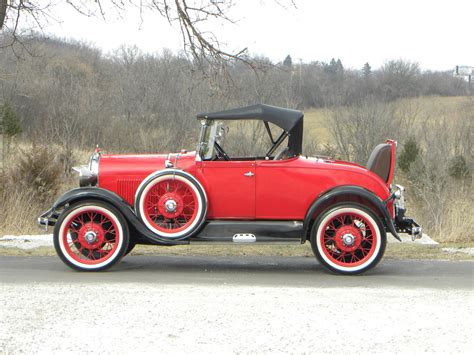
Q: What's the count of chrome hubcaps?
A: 3